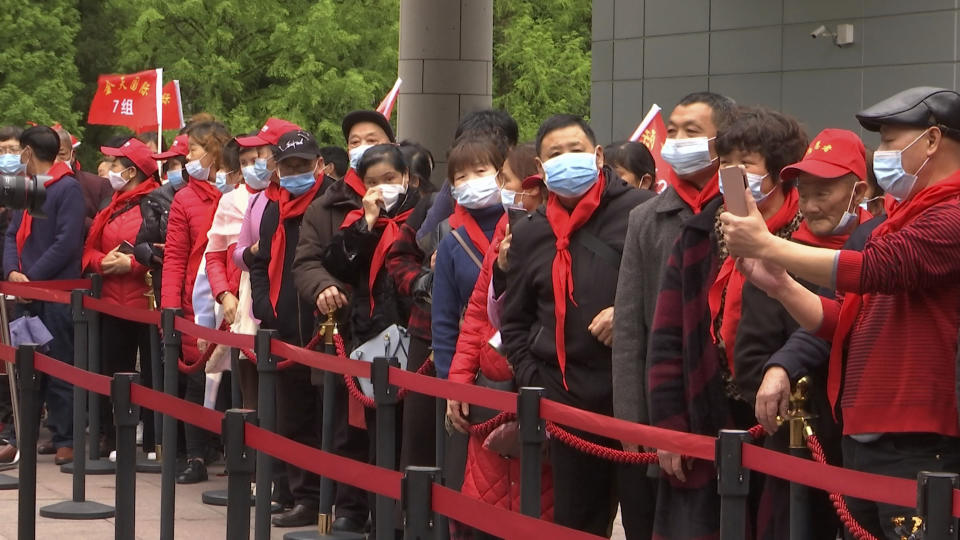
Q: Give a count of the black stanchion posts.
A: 12